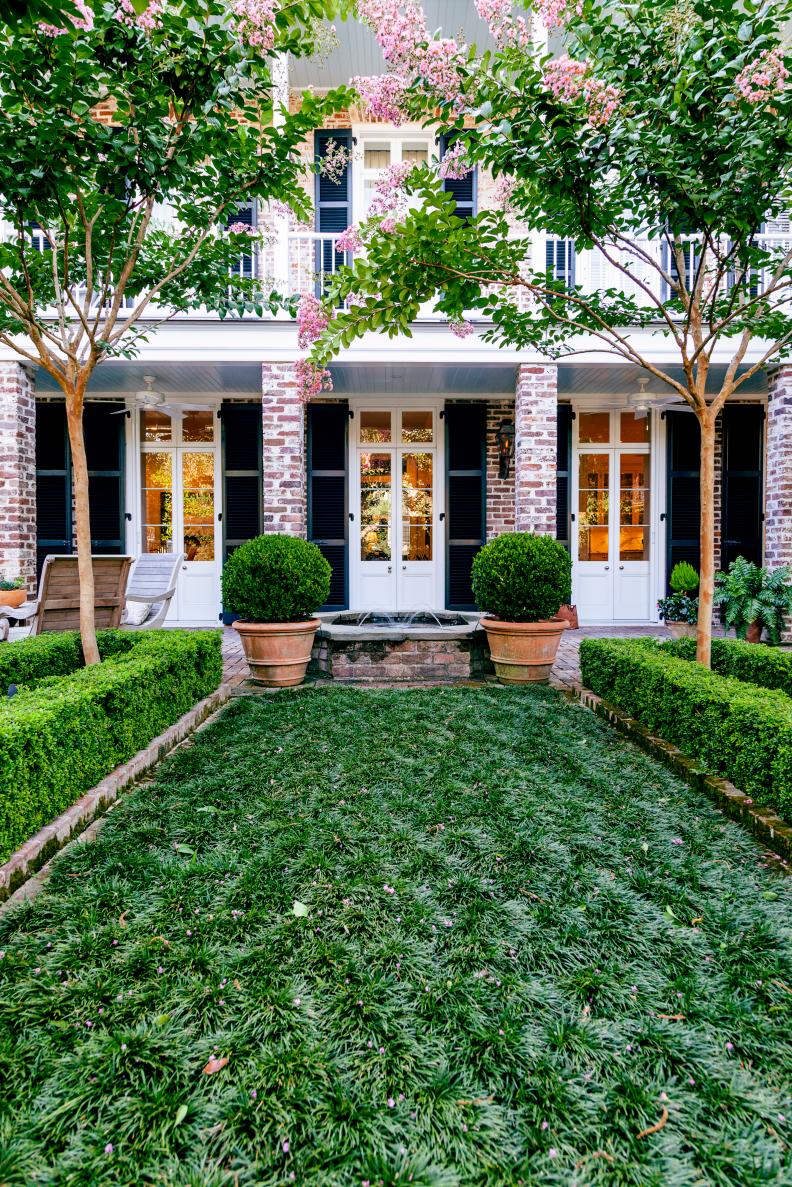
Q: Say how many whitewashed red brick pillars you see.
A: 4